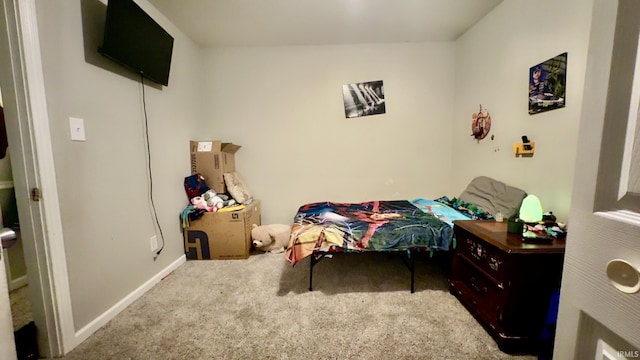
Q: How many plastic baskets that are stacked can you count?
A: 0